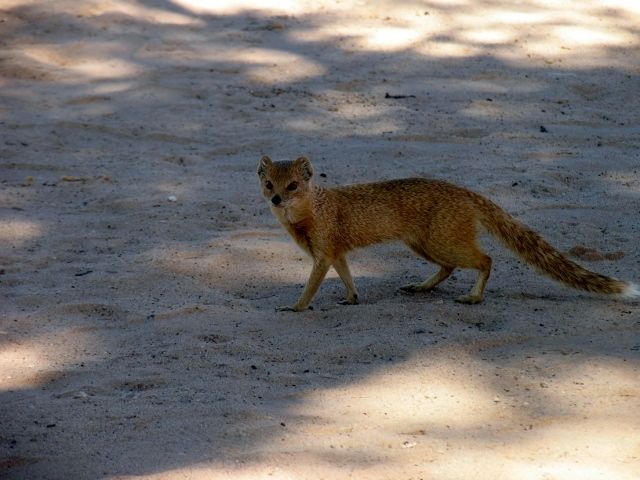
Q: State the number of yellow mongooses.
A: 1